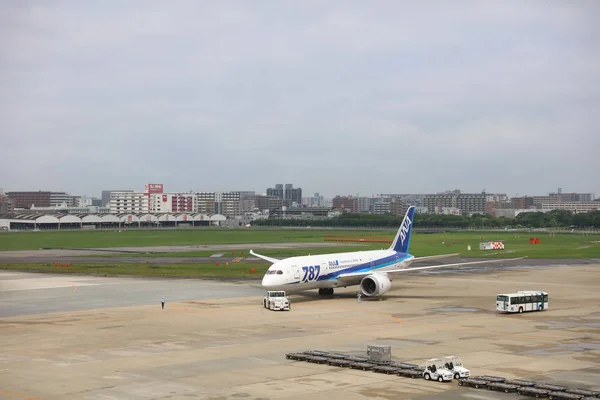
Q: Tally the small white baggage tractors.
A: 2